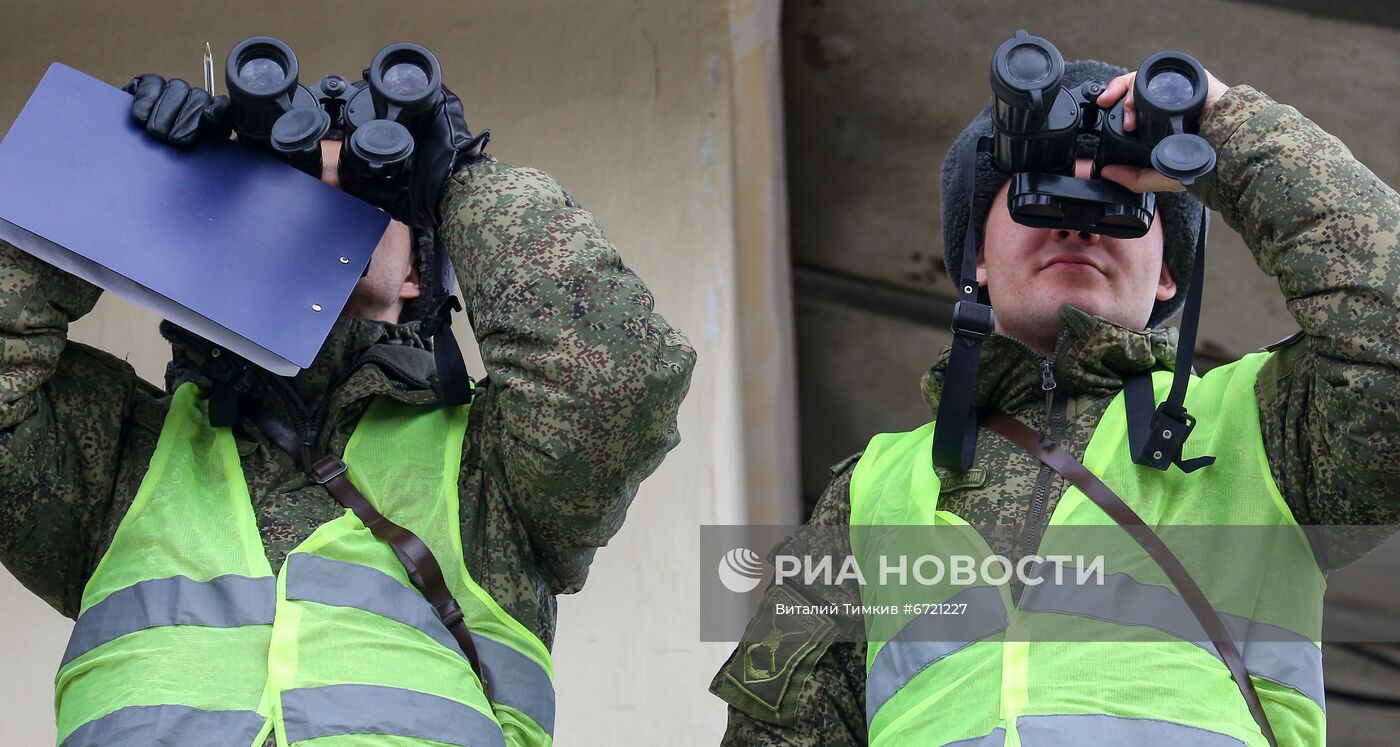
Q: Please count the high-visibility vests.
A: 2